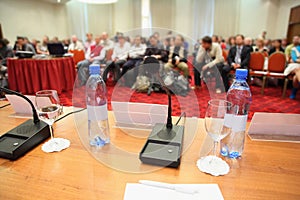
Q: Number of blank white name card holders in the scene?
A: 3